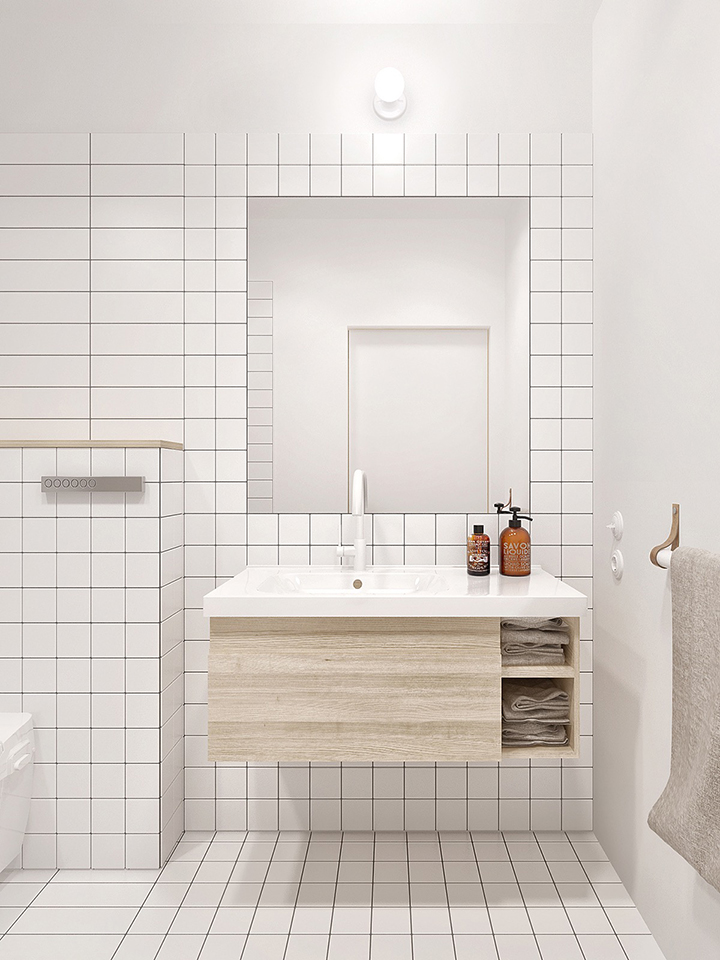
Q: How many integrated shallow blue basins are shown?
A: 0